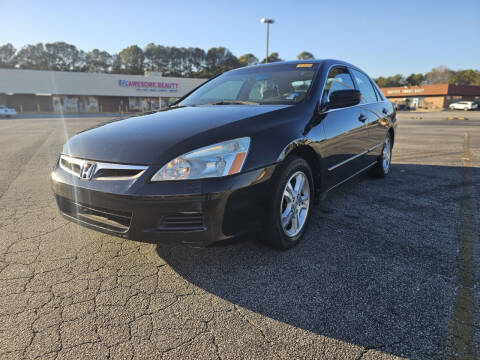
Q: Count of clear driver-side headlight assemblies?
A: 1